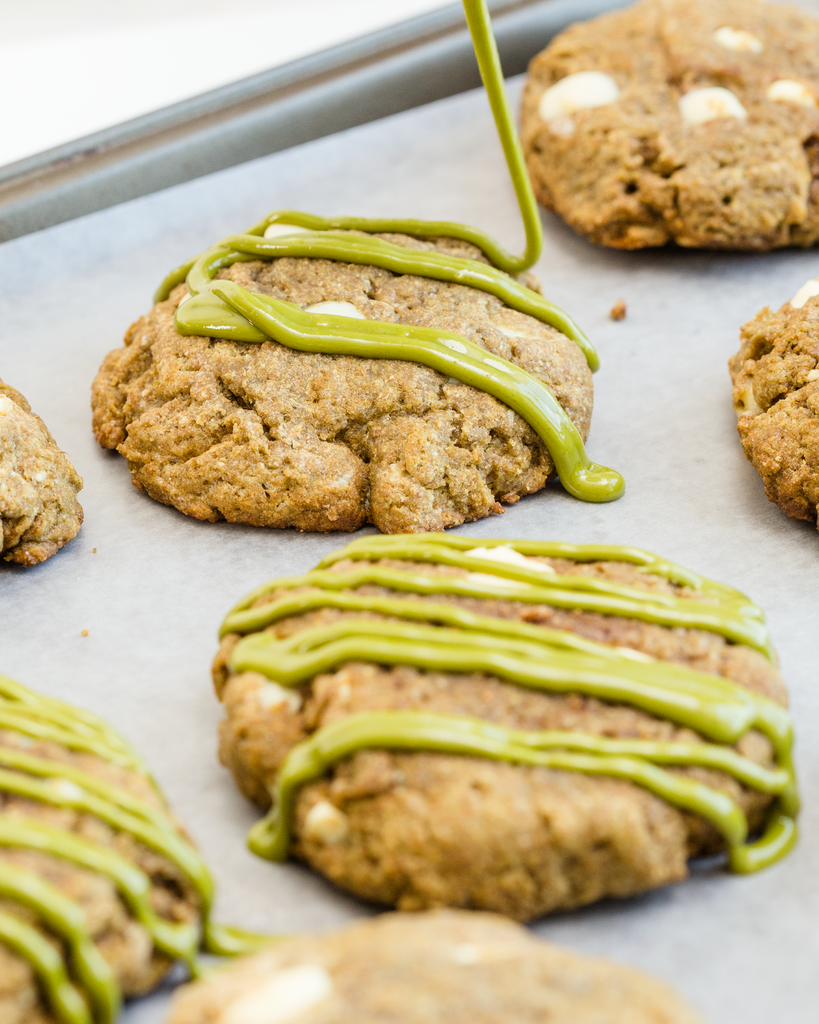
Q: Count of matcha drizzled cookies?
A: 3